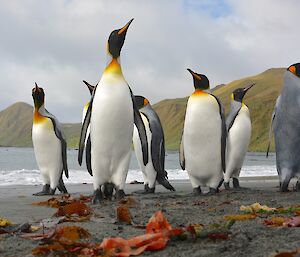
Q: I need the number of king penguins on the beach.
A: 7